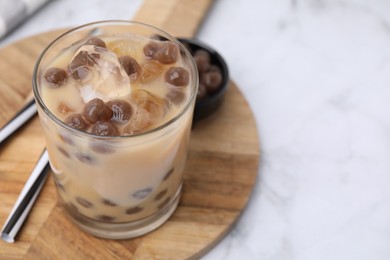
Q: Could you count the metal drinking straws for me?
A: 2